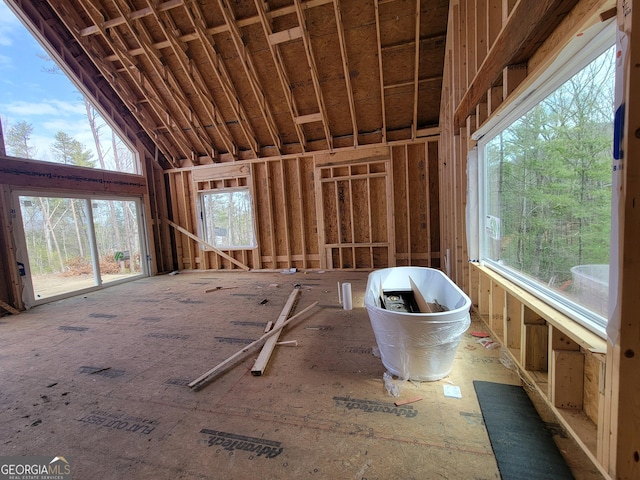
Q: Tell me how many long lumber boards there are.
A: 2